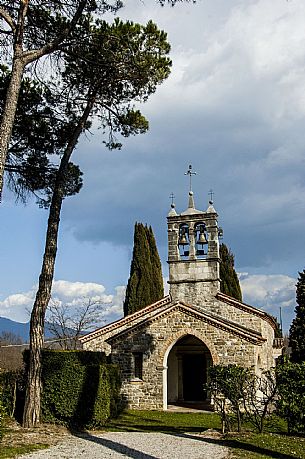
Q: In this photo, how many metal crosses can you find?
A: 3